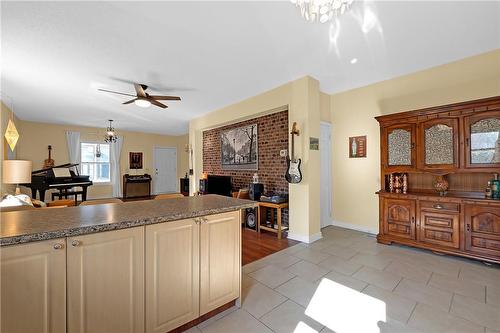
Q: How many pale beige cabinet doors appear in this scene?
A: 4